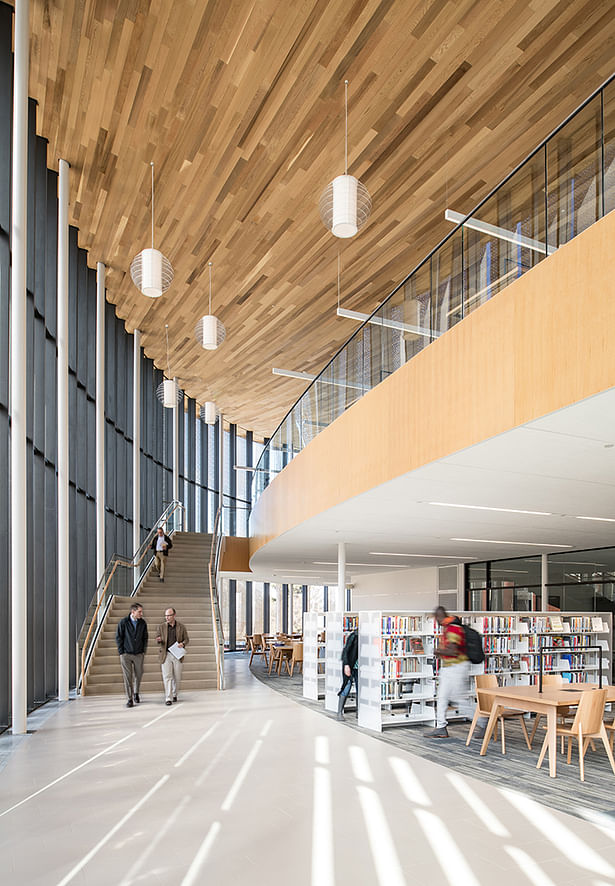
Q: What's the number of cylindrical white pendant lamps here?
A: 5